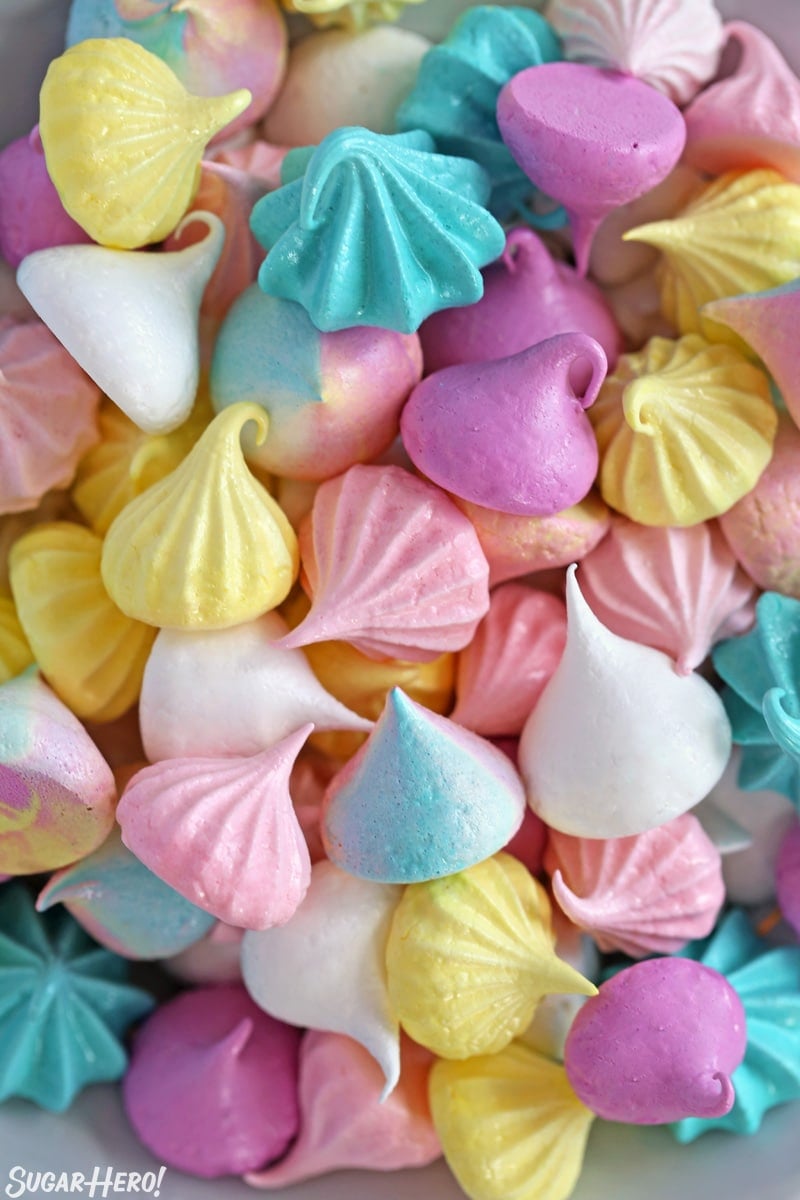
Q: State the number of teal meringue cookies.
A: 5